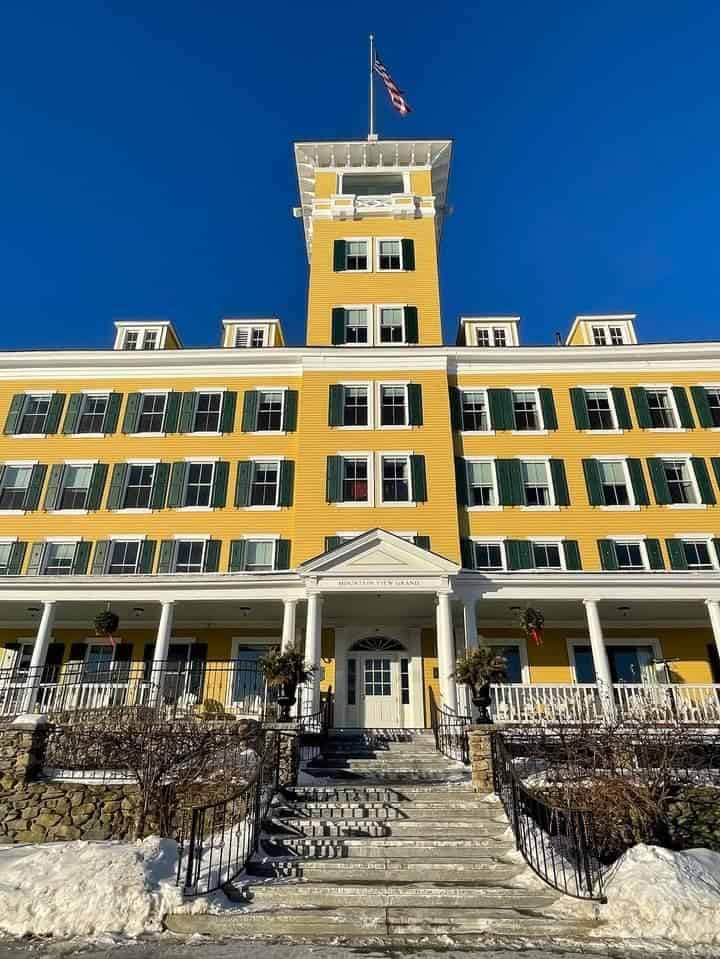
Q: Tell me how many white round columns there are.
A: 8